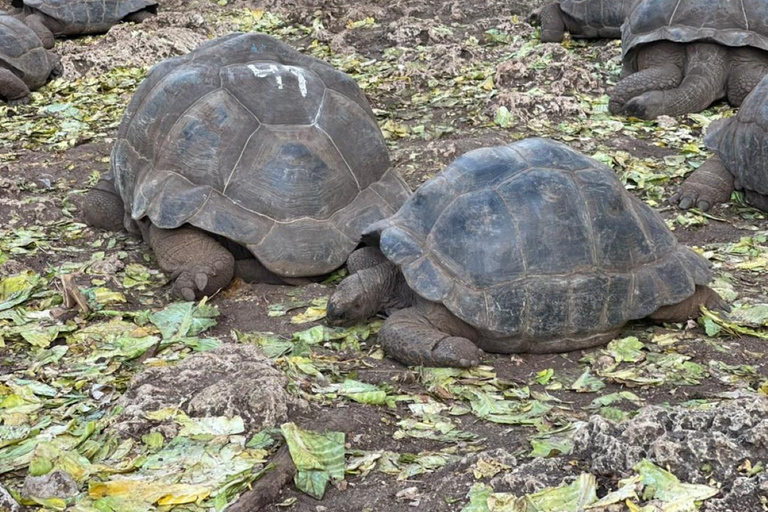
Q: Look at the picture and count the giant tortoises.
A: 7